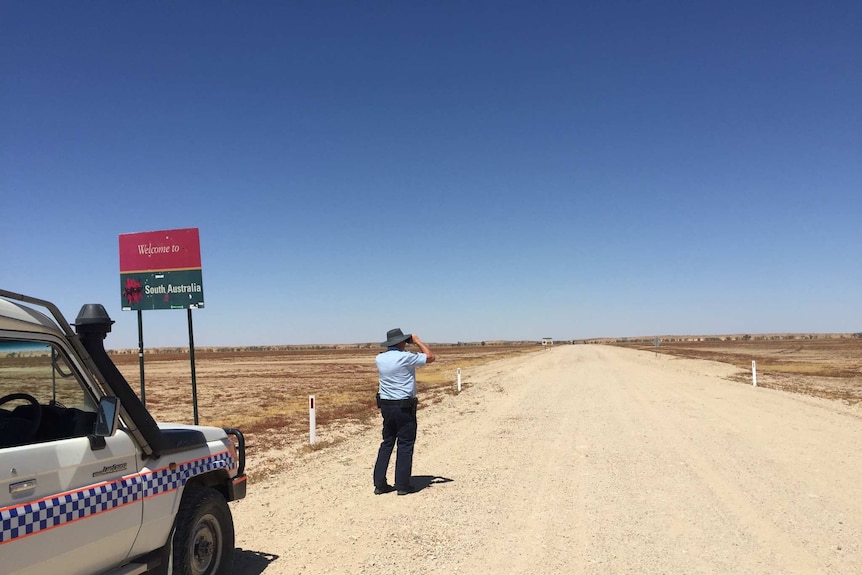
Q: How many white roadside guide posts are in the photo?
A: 3